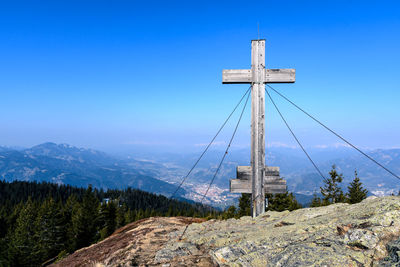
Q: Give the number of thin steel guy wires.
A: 4